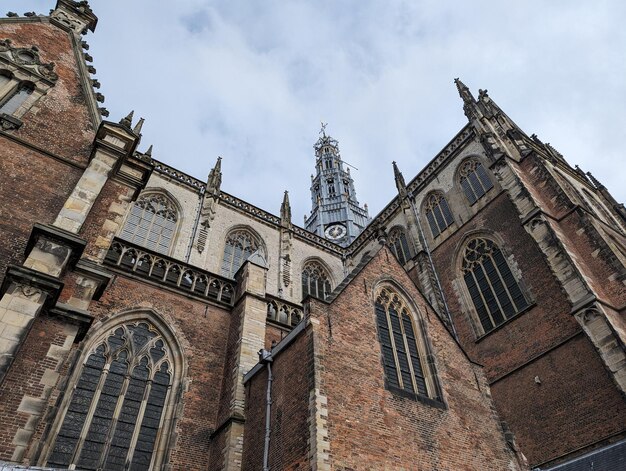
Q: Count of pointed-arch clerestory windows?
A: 6